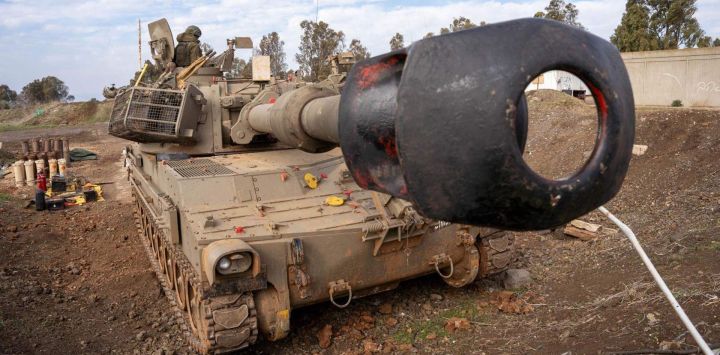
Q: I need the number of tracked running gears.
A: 2